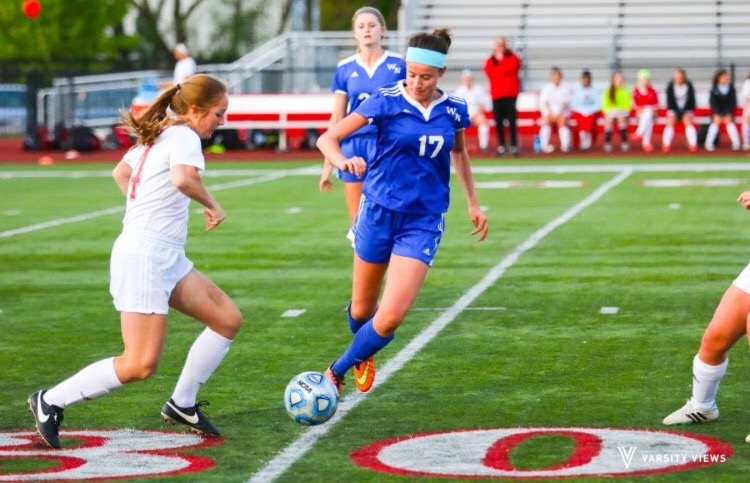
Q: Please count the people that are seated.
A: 8